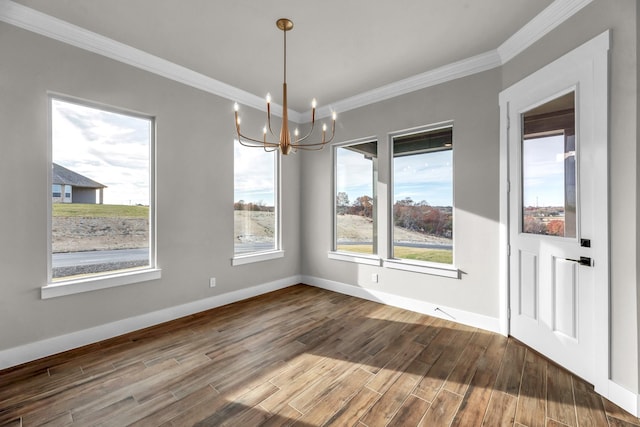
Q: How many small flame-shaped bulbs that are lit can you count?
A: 8